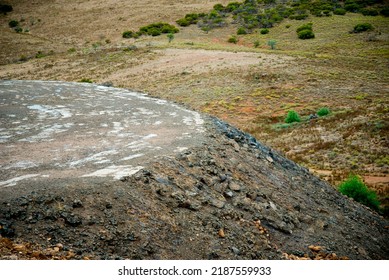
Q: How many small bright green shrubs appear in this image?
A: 3